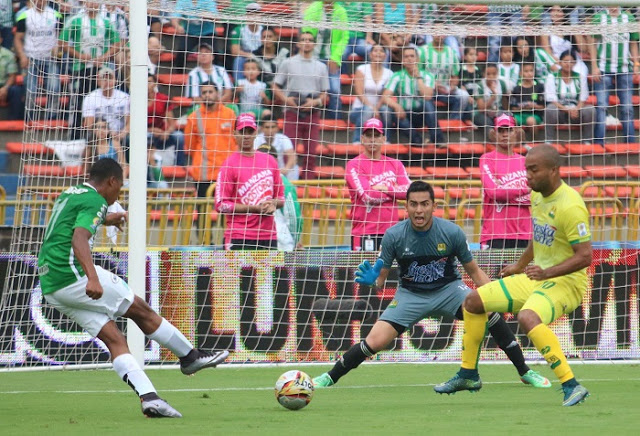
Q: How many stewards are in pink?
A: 3